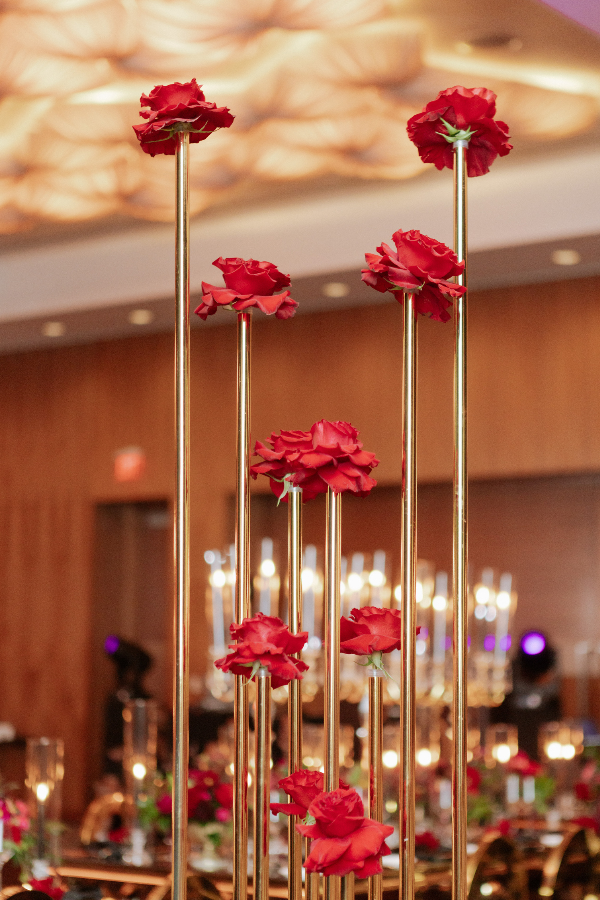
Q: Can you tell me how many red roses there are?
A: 10